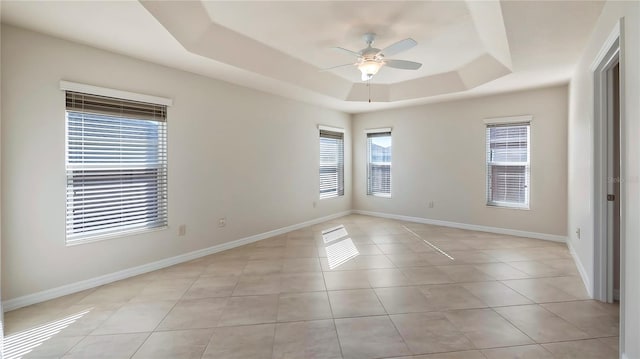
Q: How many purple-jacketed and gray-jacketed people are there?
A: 0